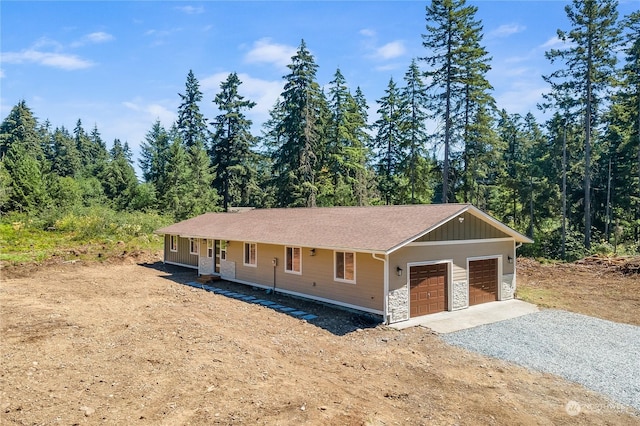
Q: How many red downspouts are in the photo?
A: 0